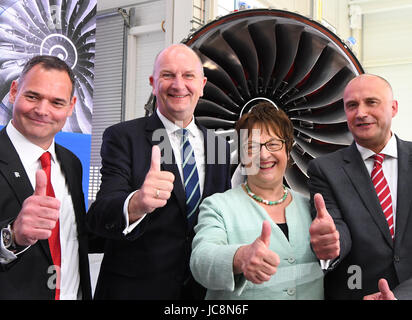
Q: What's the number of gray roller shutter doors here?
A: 1